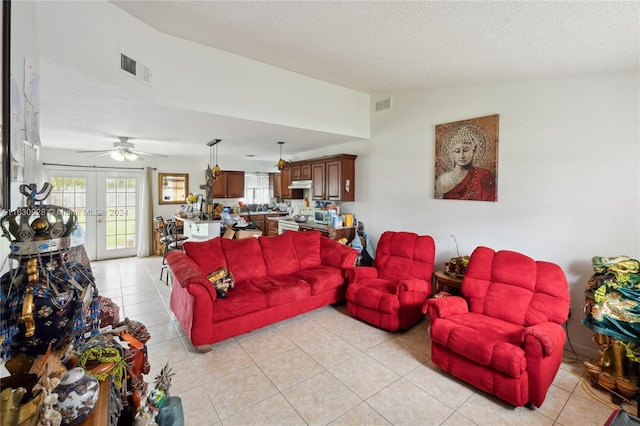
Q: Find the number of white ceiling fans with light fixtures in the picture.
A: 1